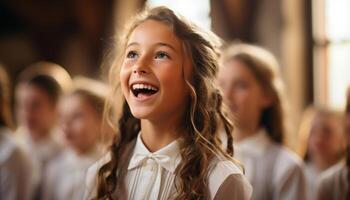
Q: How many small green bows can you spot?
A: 0